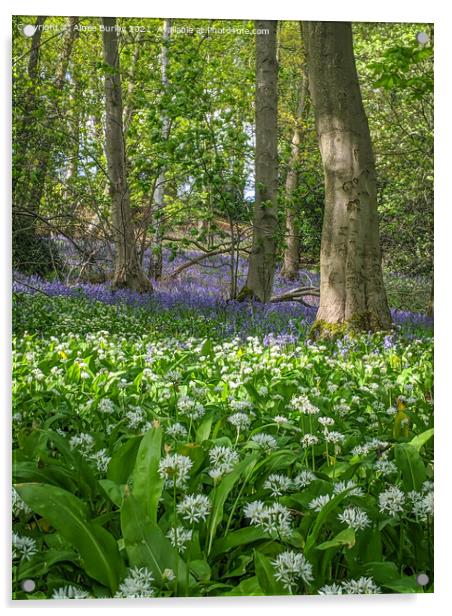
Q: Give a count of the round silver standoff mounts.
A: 4